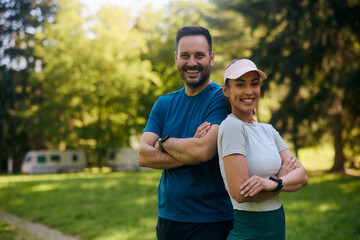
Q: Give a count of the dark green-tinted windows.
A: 3